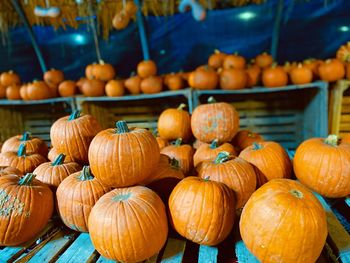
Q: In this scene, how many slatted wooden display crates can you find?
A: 4